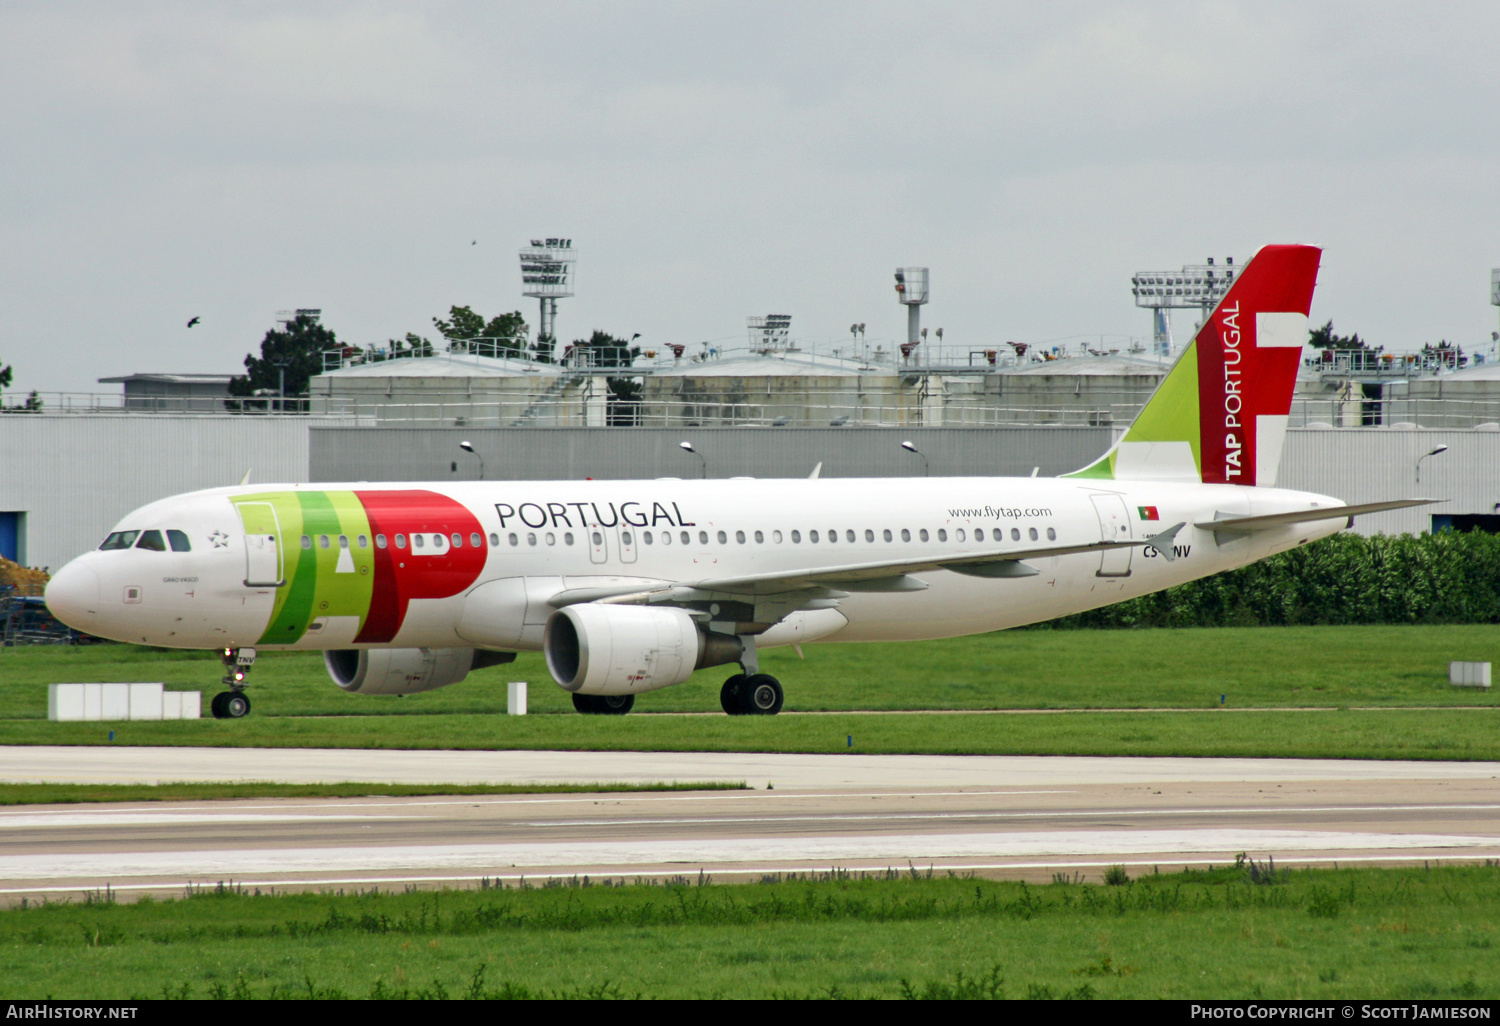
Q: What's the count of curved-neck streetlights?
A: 4